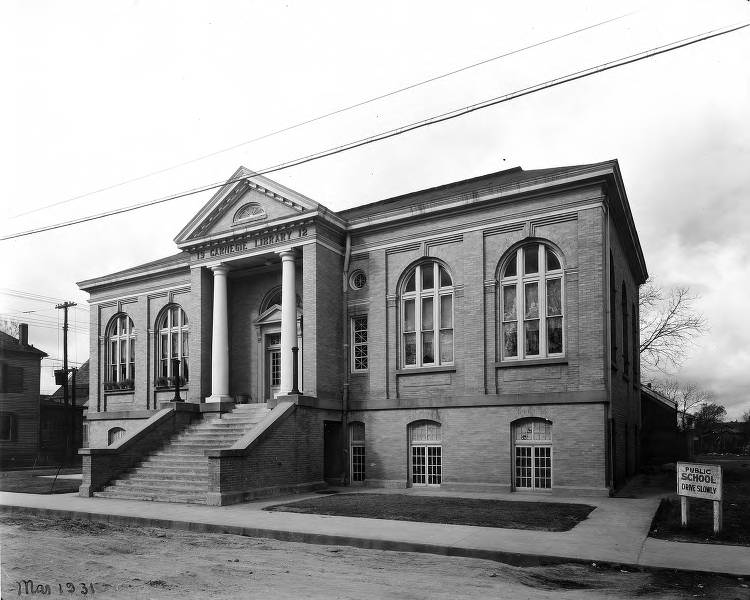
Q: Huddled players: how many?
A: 0